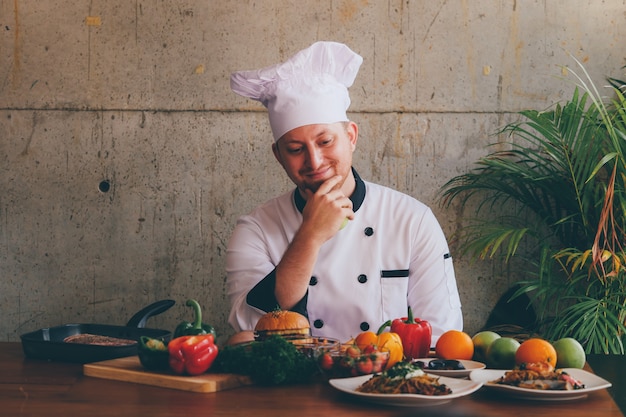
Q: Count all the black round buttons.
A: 5